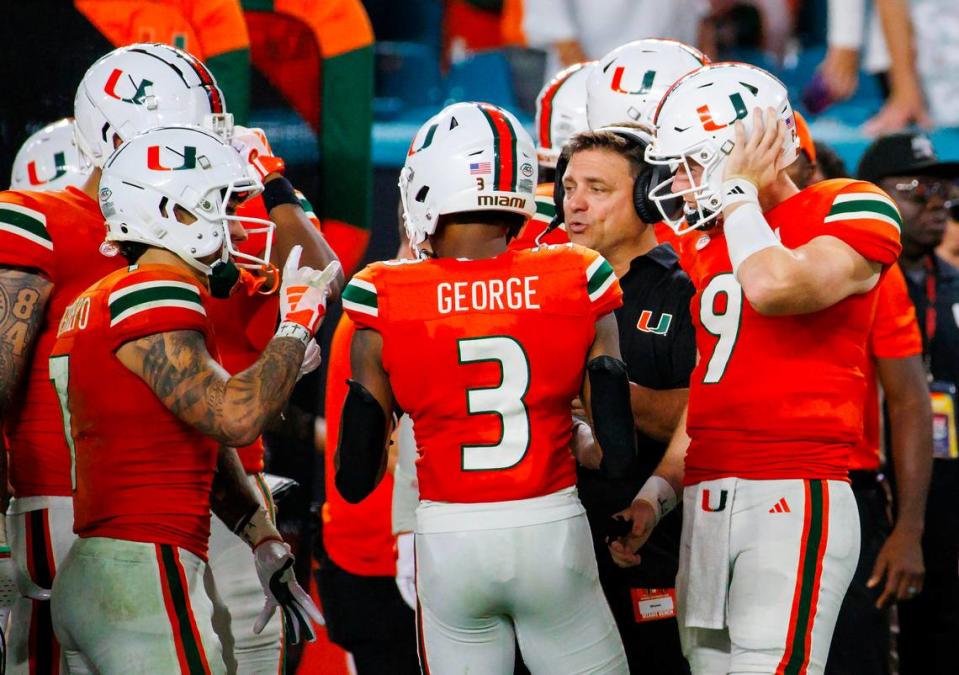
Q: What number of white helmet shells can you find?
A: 7